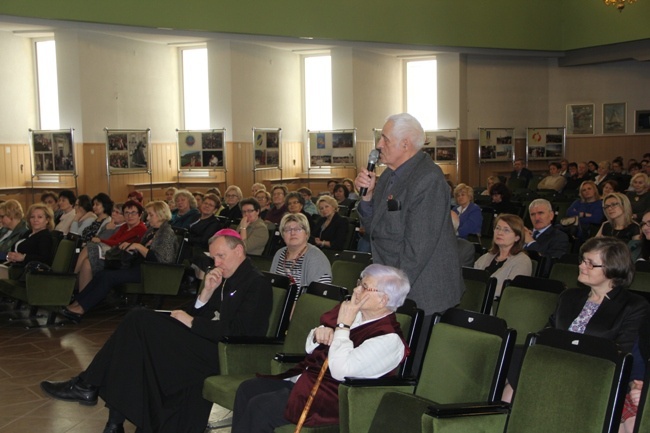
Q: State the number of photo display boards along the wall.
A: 9